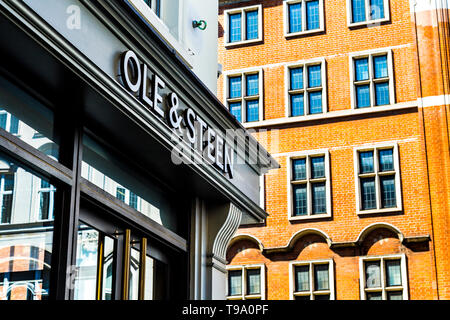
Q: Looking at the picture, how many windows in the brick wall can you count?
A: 11